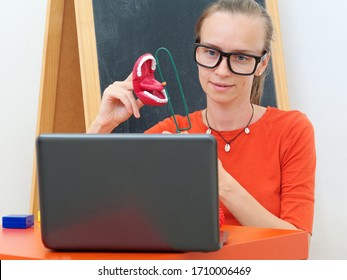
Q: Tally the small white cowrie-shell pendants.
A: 3